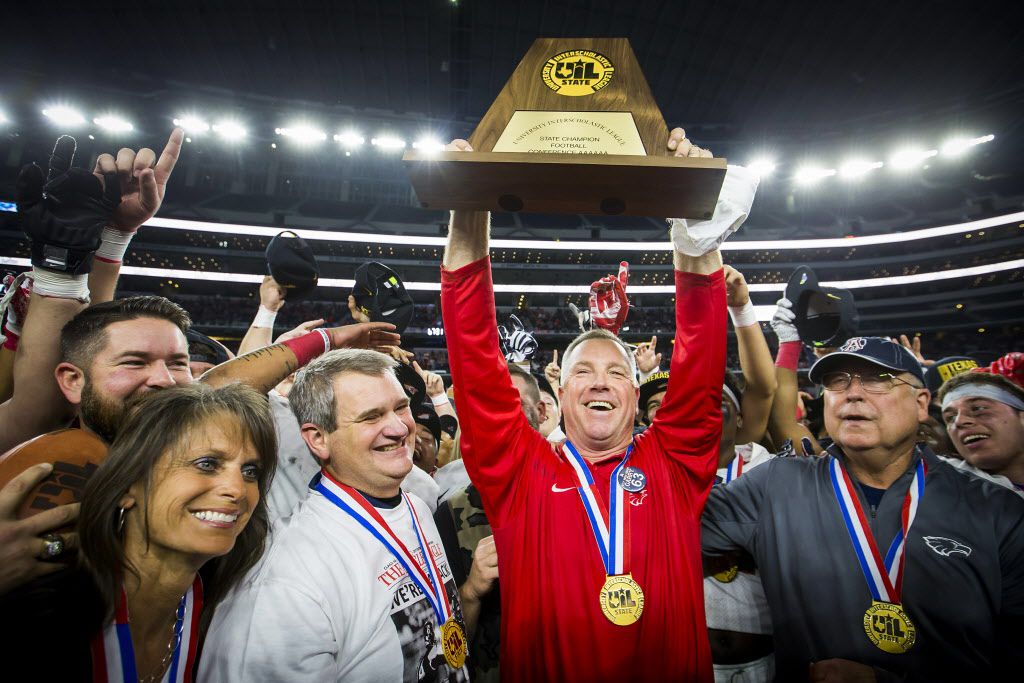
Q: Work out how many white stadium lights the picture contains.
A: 14